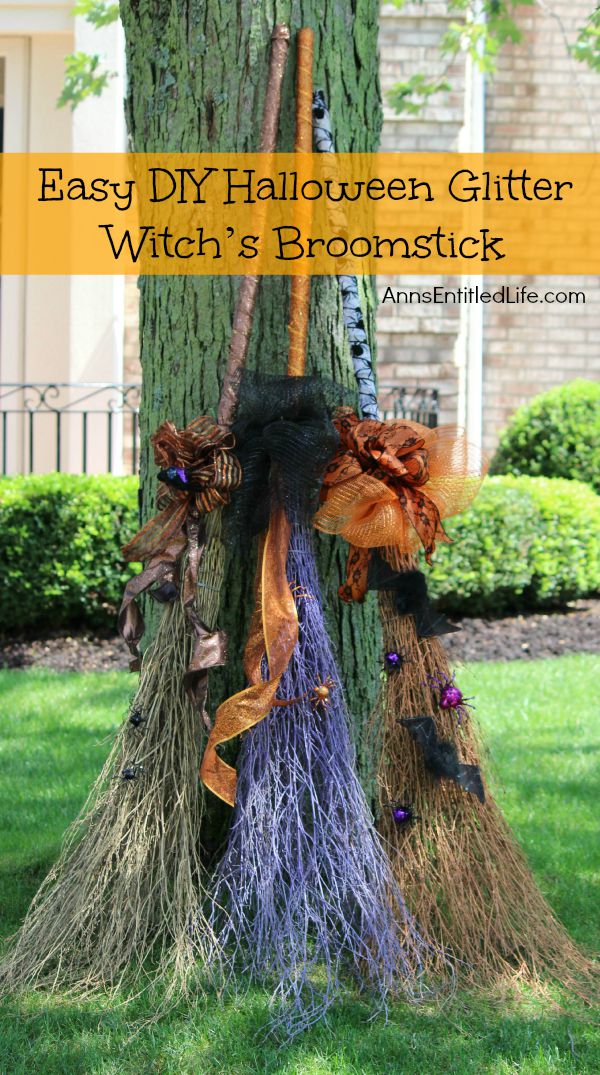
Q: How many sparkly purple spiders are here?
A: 3